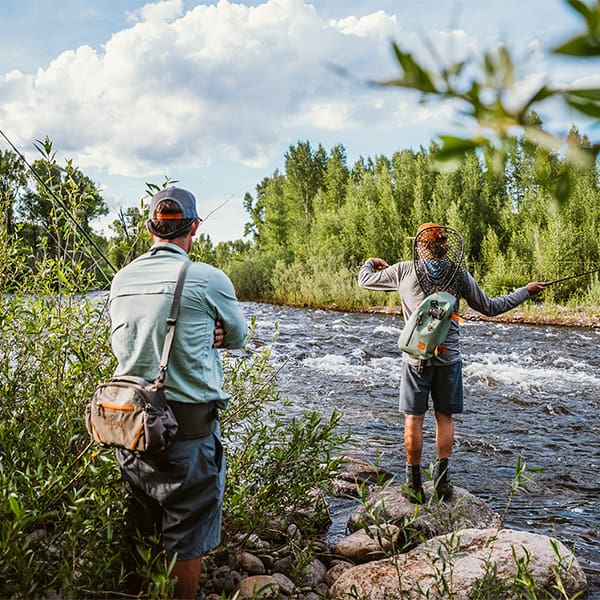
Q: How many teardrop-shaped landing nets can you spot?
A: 1